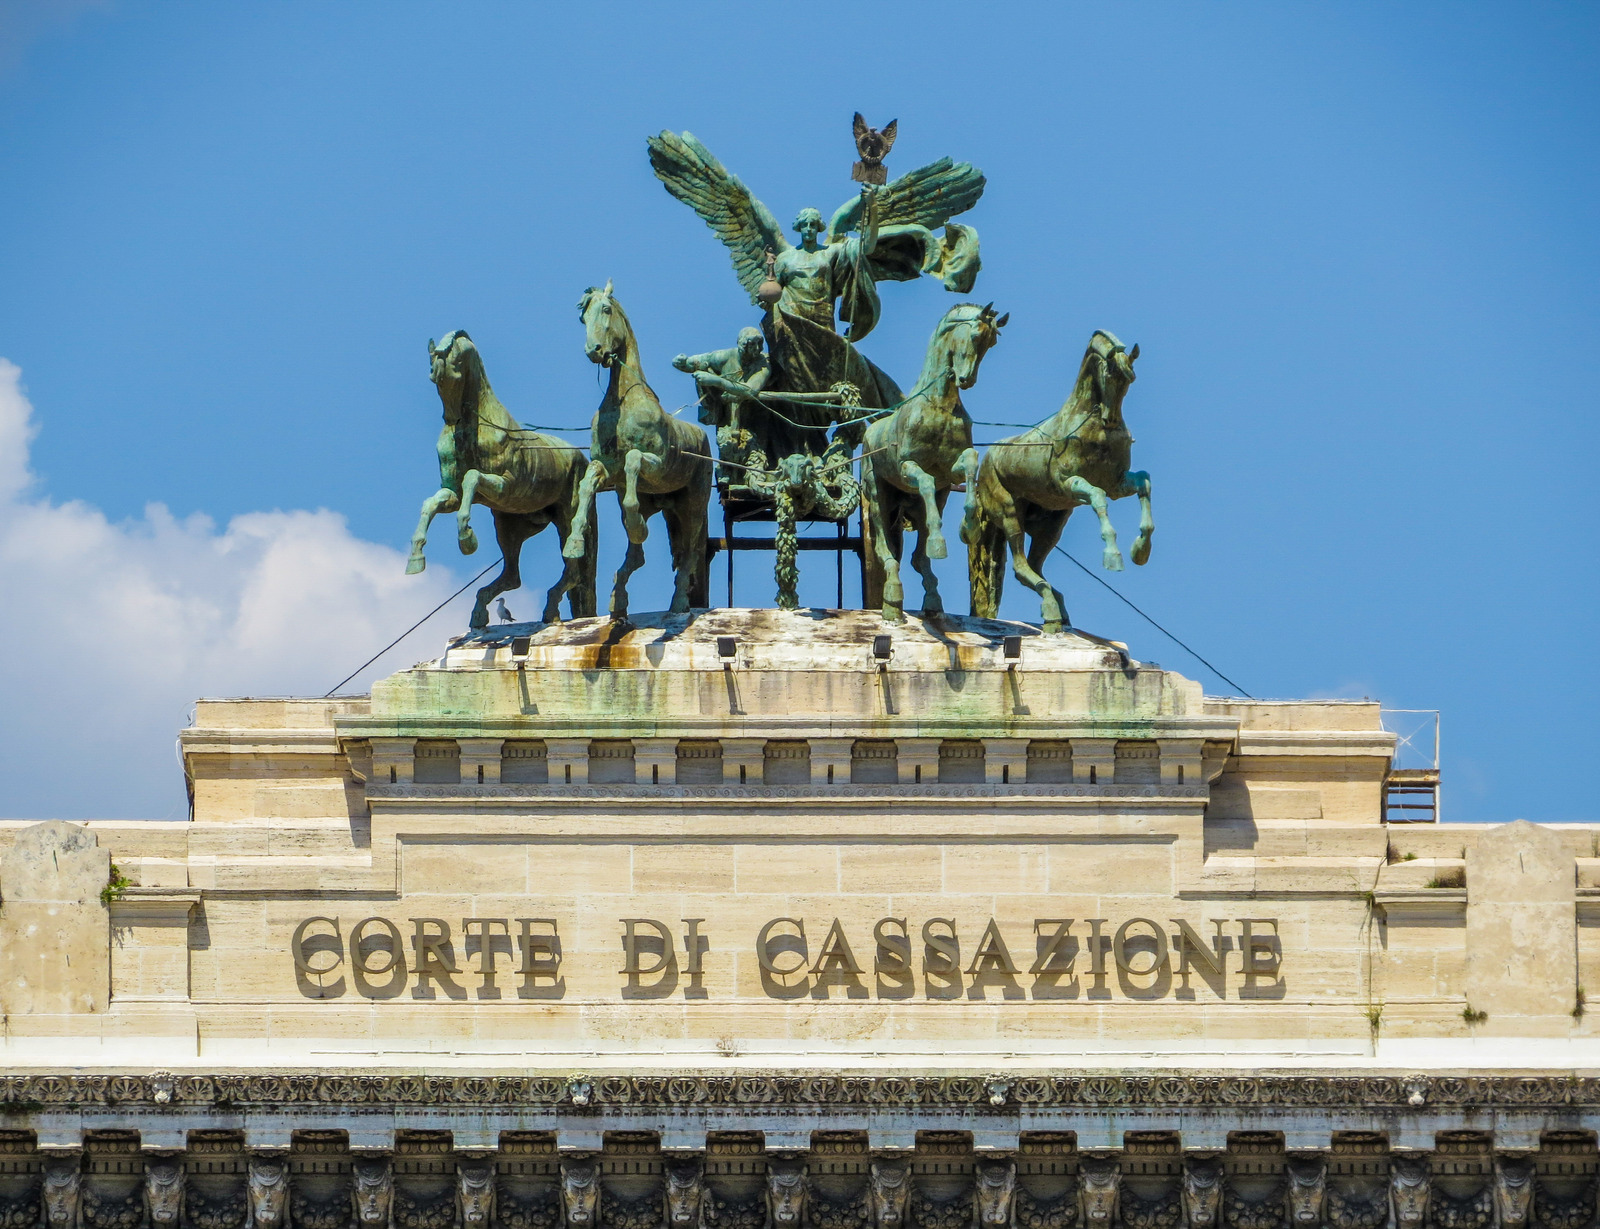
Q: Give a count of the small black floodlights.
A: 4